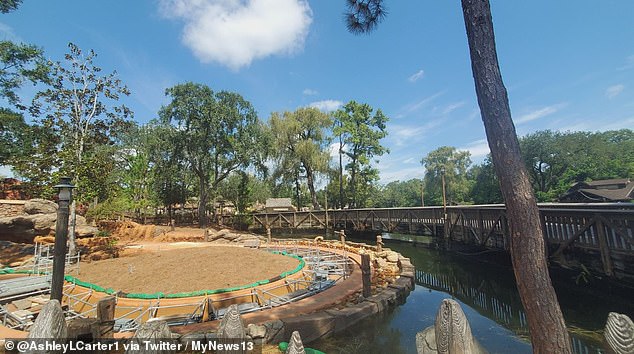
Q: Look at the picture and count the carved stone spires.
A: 6